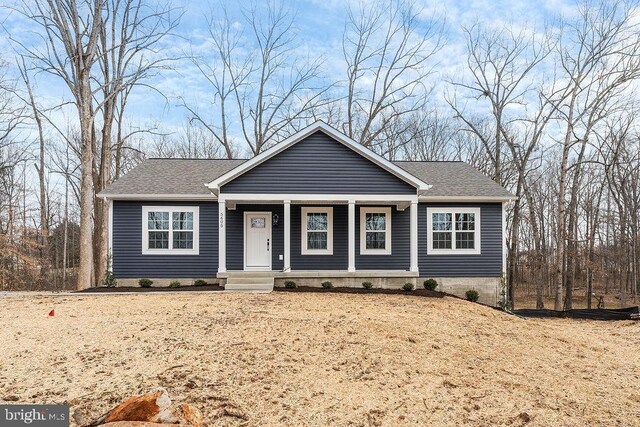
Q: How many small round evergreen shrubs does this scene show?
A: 9